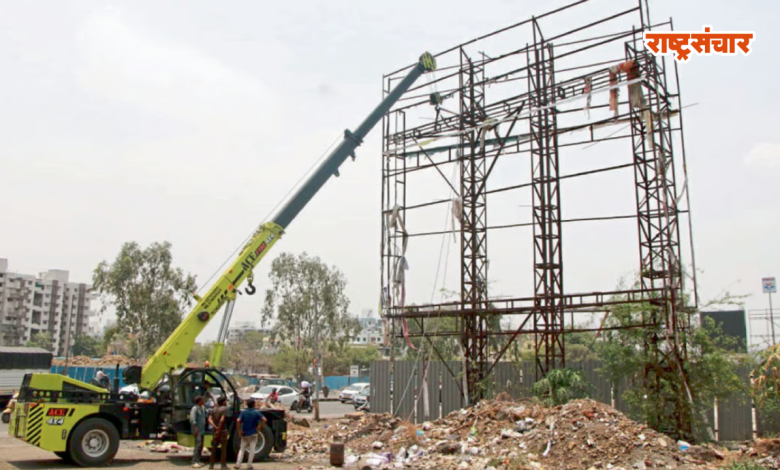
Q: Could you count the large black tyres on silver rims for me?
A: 2